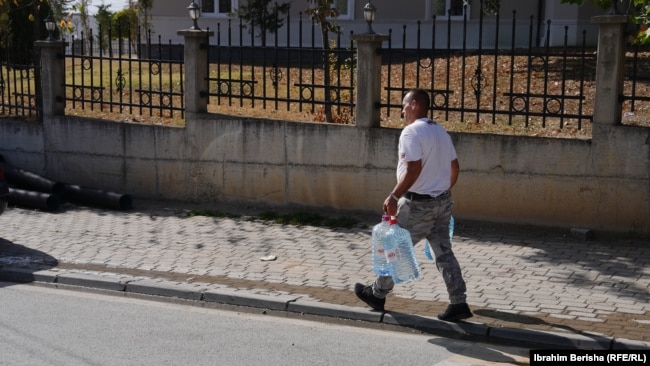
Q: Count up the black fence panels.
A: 5